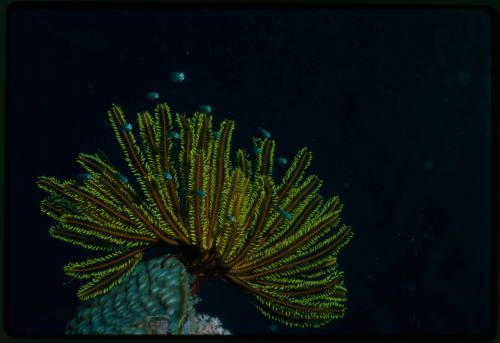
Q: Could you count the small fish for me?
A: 15